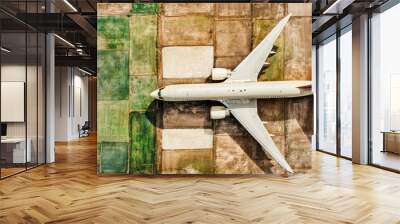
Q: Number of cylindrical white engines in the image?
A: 2